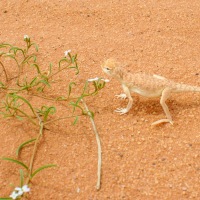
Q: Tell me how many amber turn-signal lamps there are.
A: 0